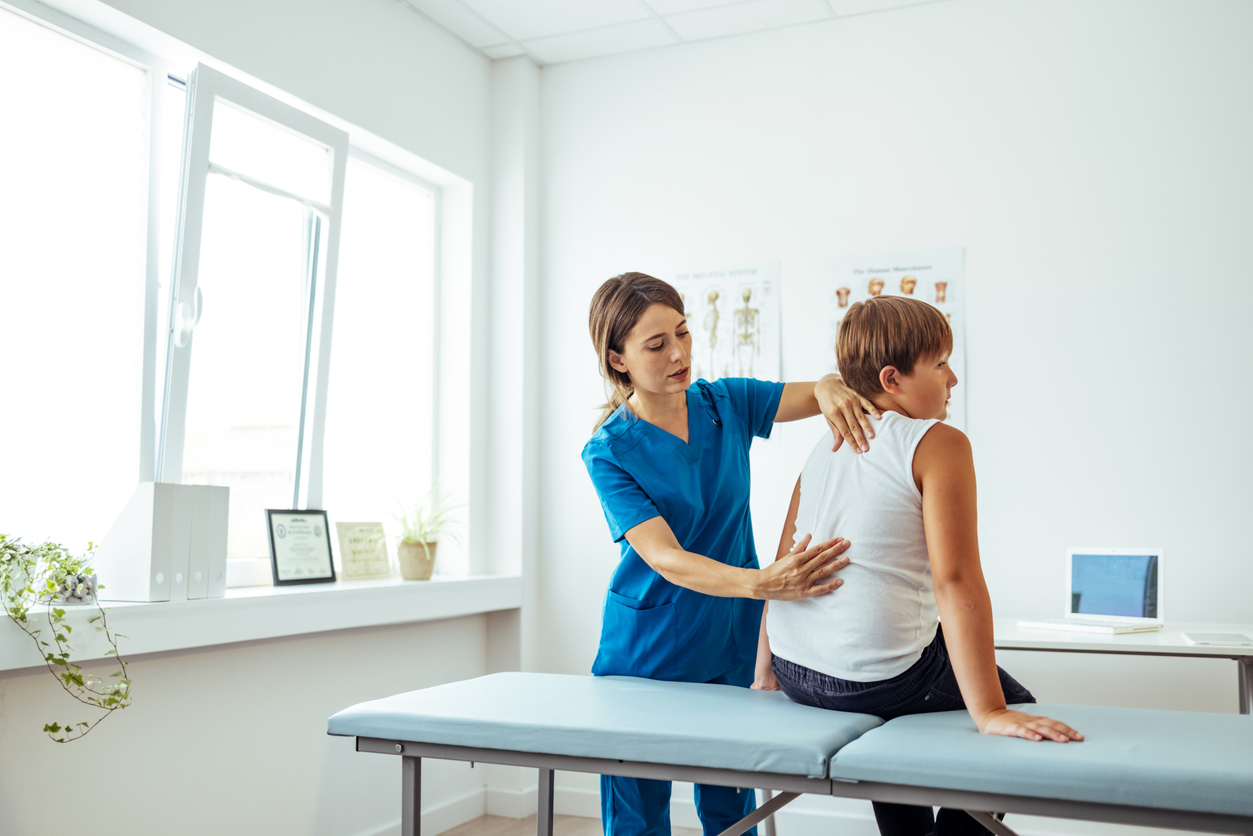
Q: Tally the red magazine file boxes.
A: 0